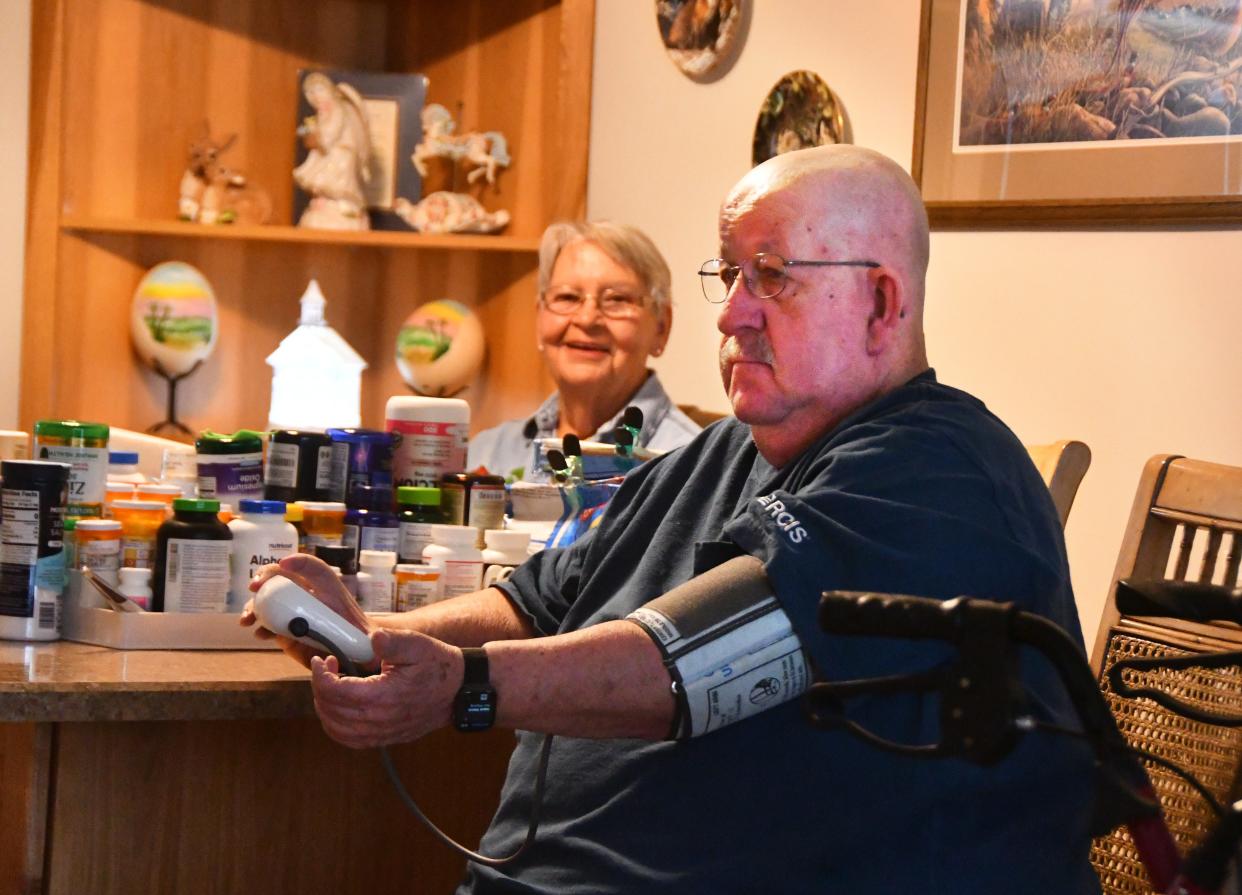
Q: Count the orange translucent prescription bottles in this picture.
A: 7